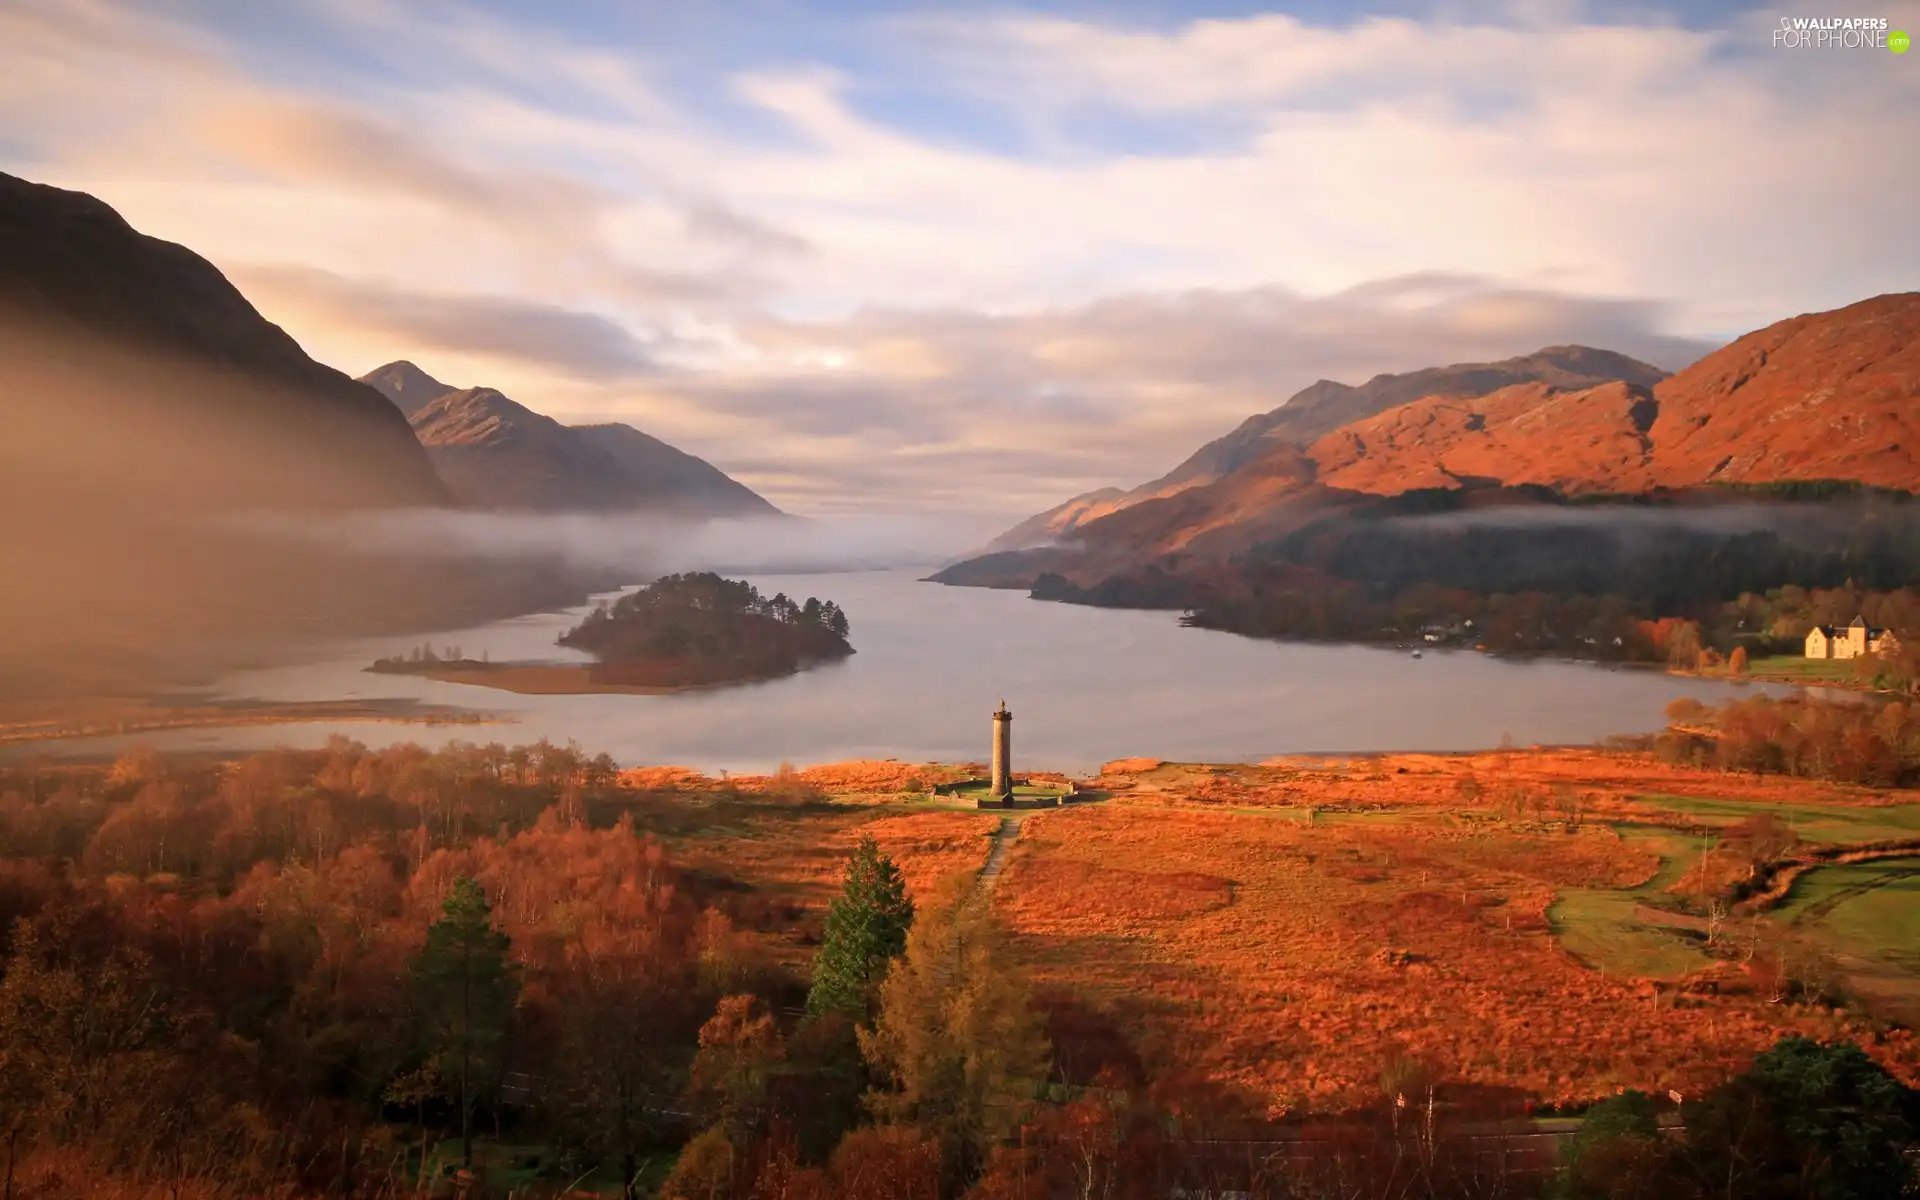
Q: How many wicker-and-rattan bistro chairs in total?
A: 0